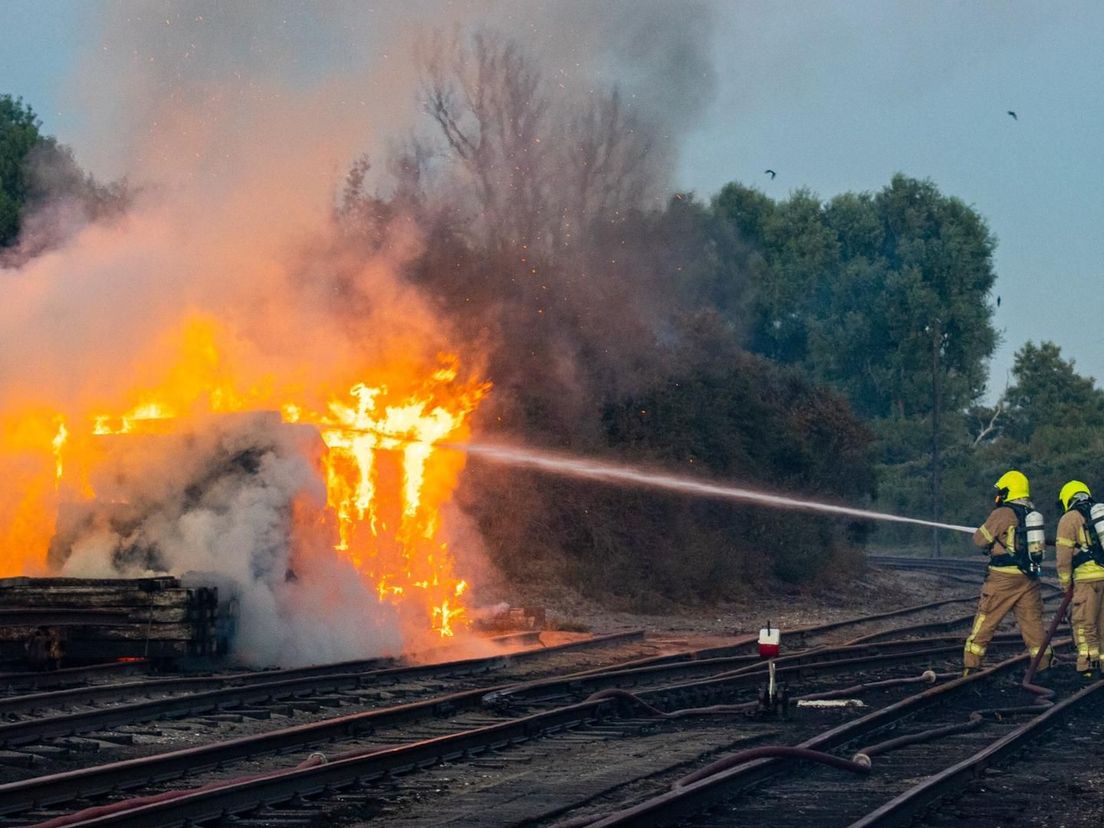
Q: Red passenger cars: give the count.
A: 0